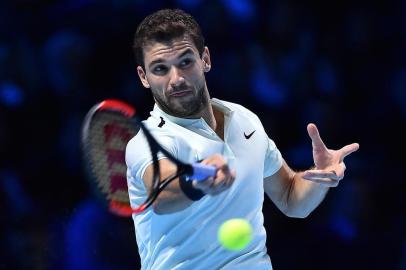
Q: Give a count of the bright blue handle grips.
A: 1